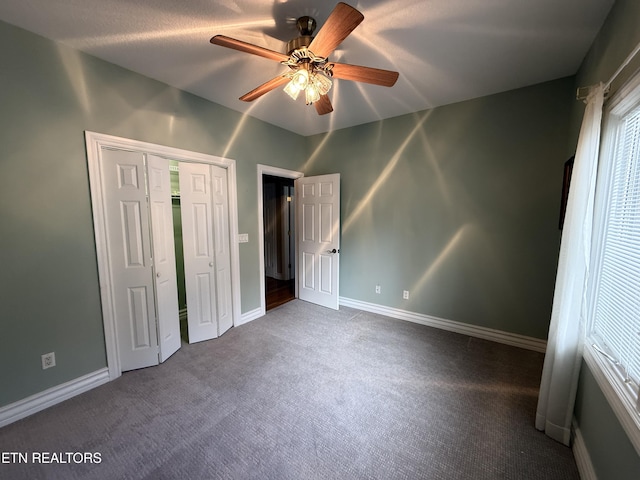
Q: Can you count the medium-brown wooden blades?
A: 5